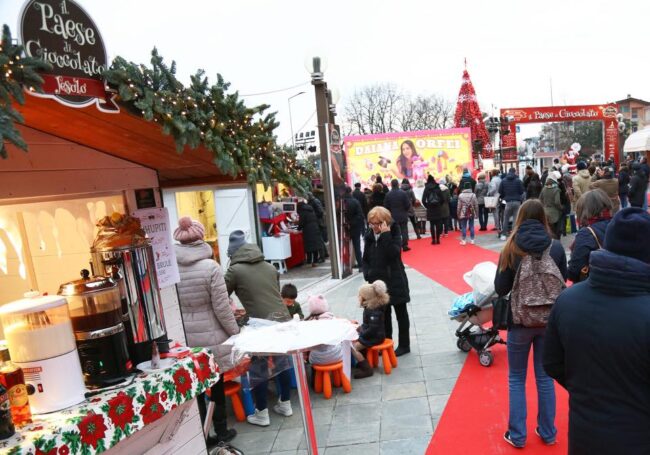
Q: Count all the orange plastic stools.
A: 3